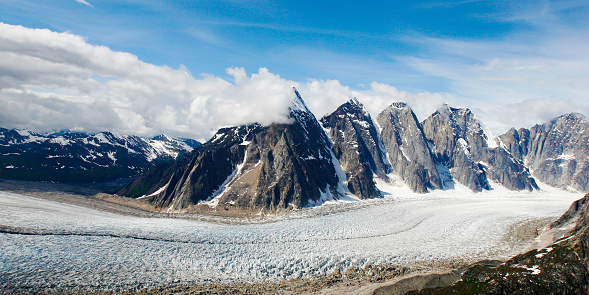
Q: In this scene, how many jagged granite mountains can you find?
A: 5